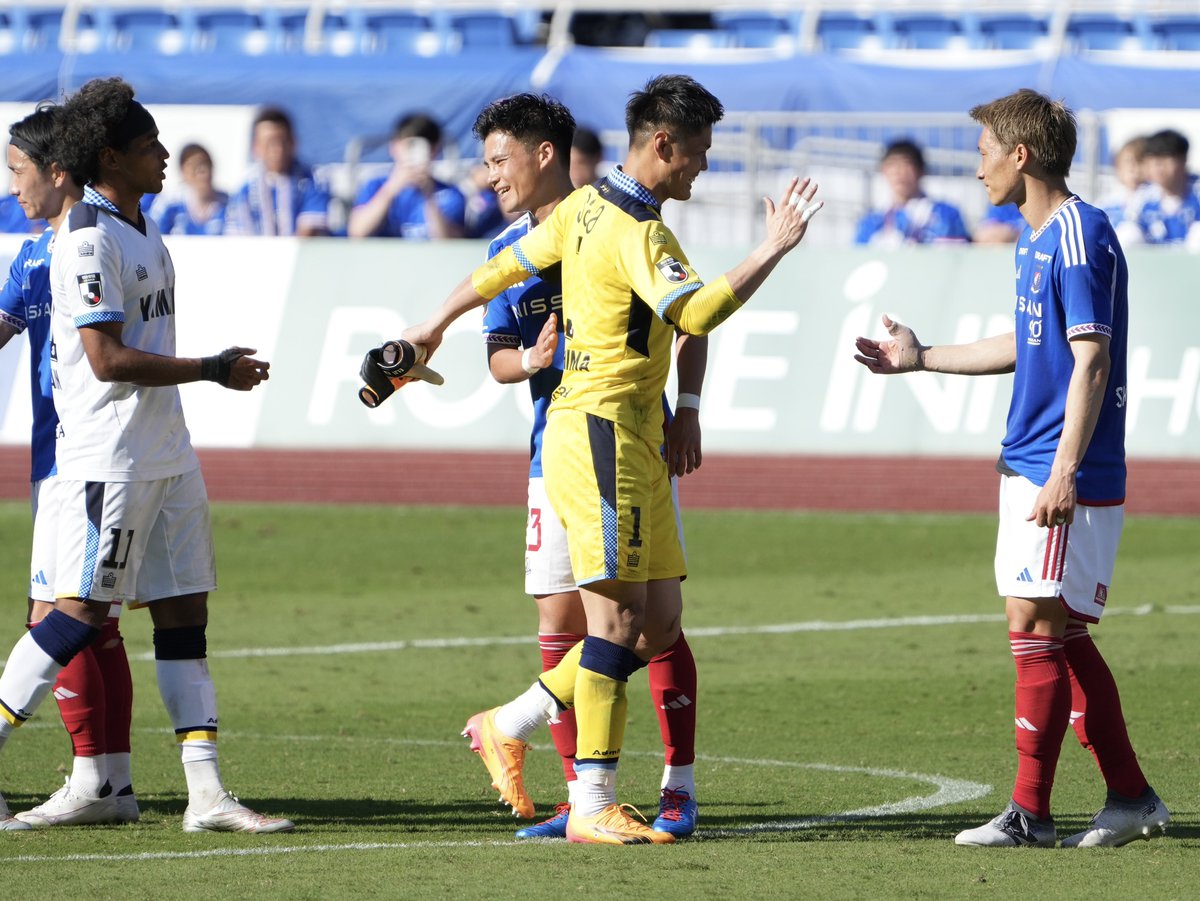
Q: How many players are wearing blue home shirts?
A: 3